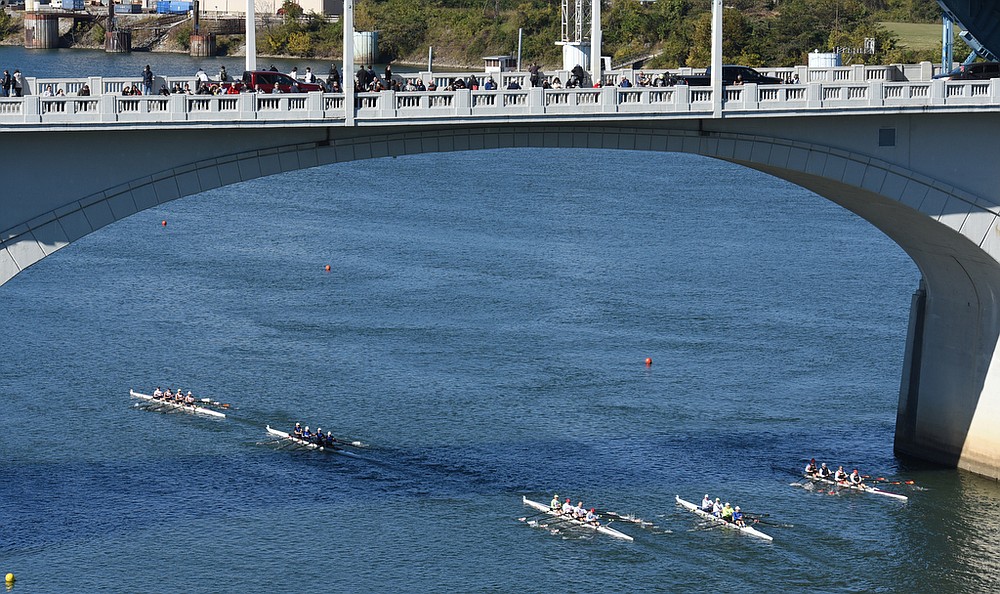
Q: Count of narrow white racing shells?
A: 5